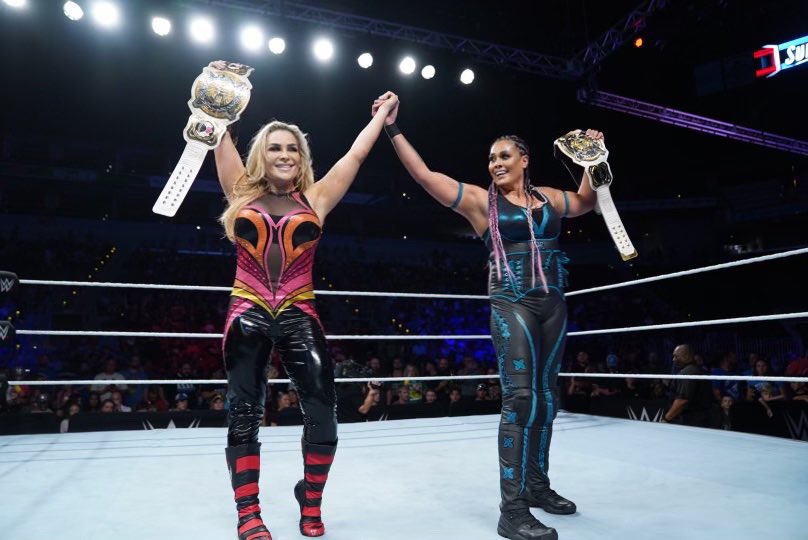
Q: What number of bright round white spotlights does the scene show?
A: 12